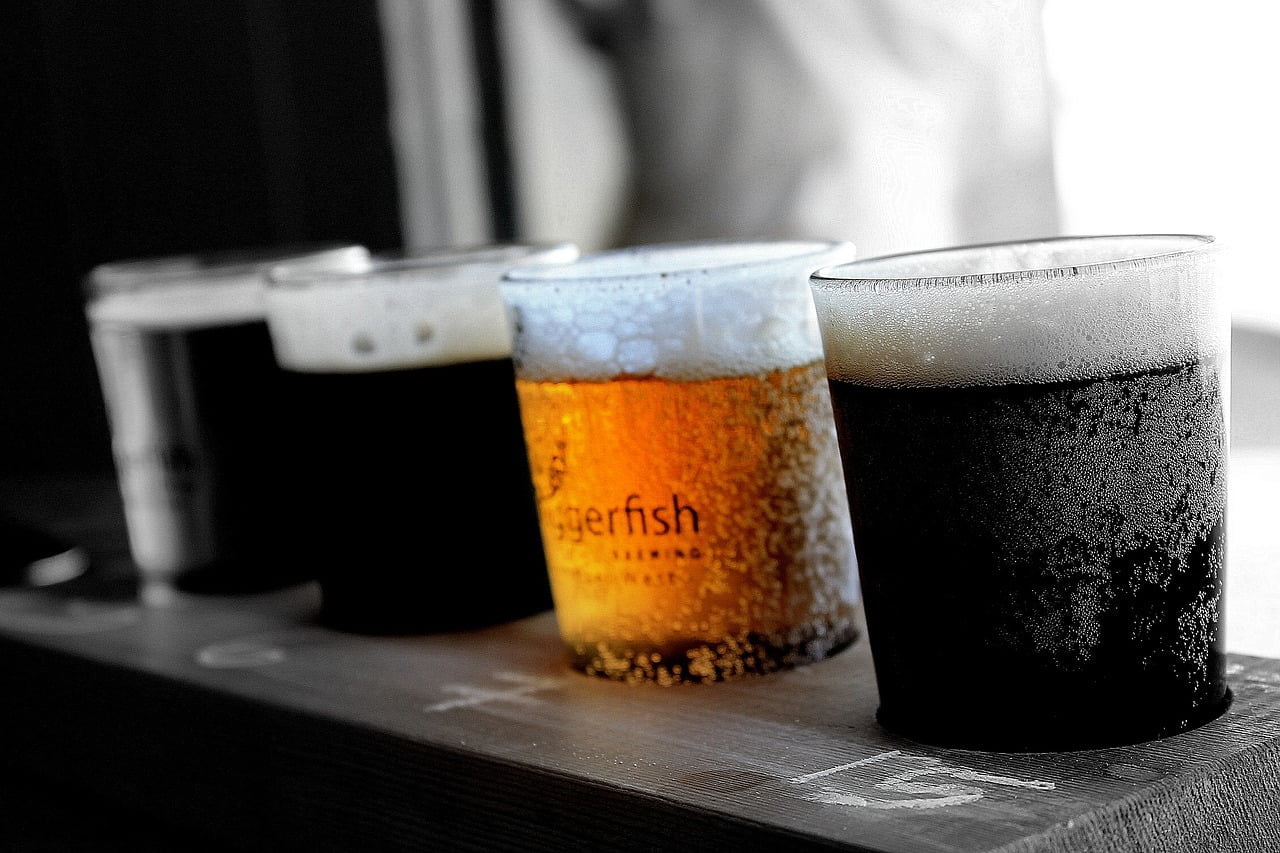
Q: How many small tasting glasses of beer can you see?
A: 4